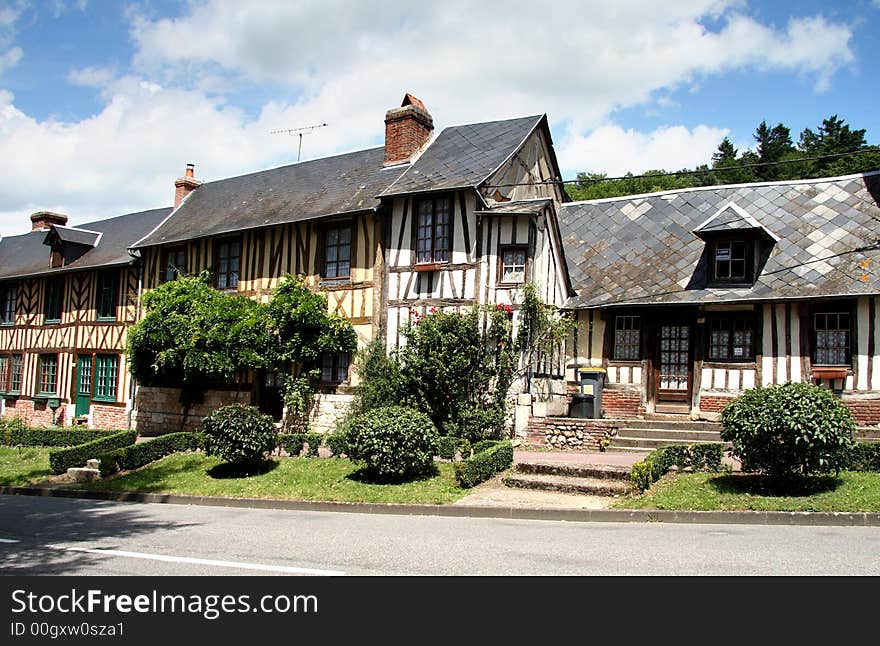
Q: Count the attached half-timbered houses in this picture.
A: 4